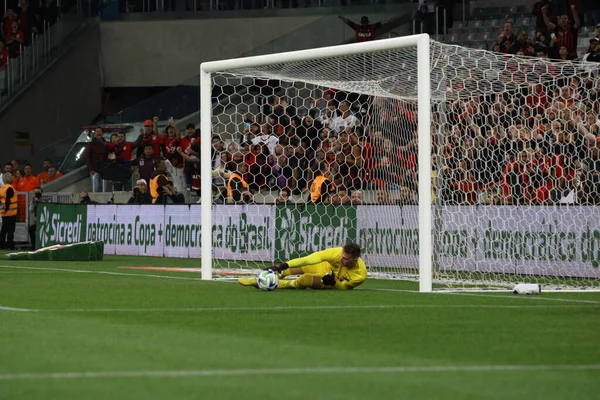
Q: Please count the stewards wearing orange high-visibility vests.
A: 4